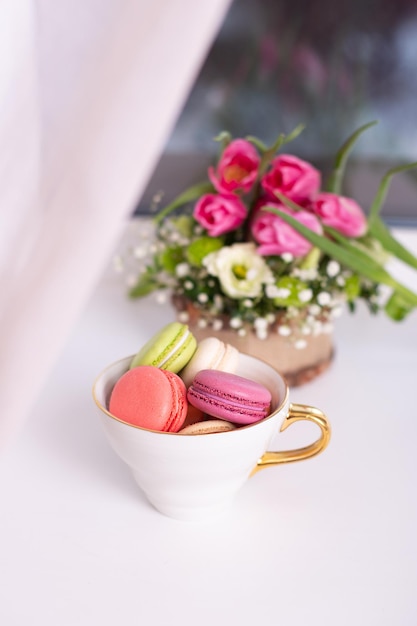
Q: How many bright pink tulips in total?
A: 5